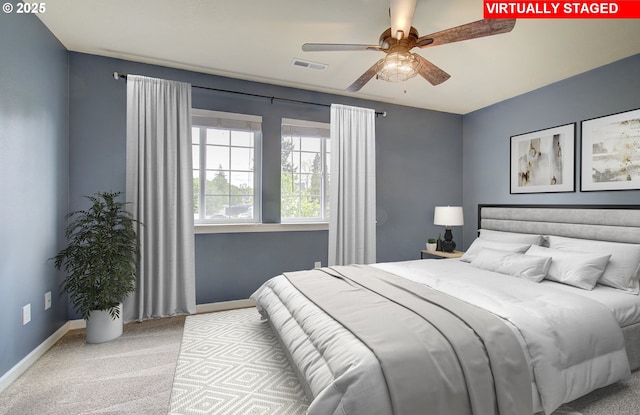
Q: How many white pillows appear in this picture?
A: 5